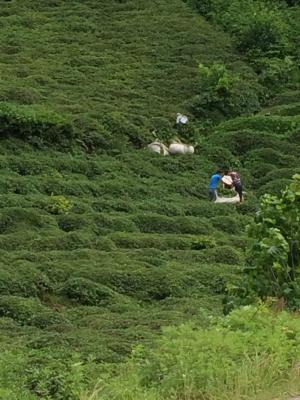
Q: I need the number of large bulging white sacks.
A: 2